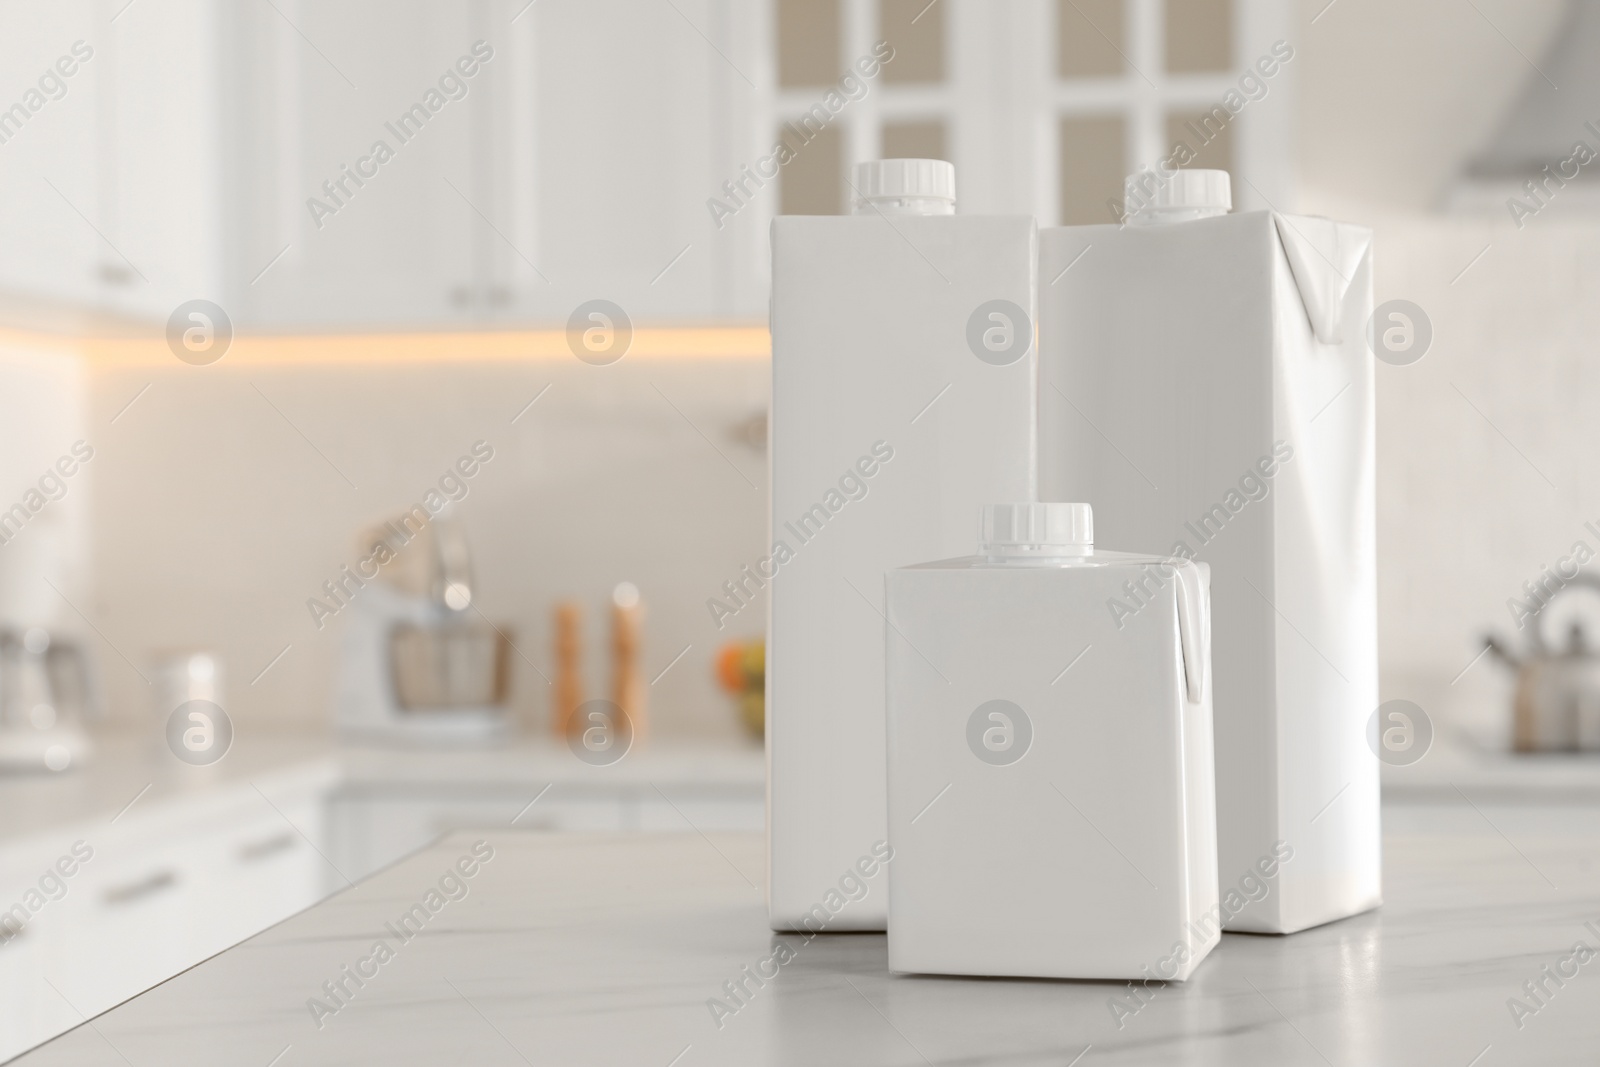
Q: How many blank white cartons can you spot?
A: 3